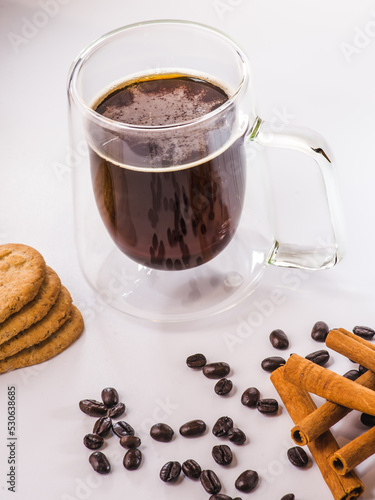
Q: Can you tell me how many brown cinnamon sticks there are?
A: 5